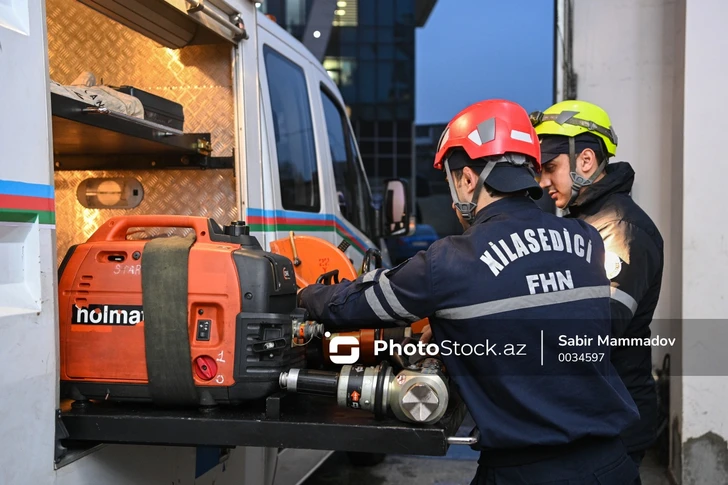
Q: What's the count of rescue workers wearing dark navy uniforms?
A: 2